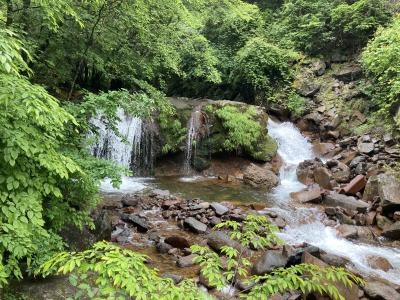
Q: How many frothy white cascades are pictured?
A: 3